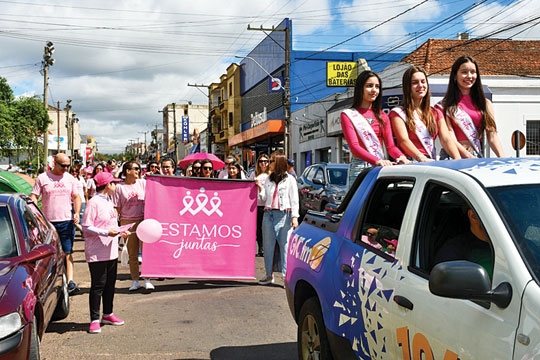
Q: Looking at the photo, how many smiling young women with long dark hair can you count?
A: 3